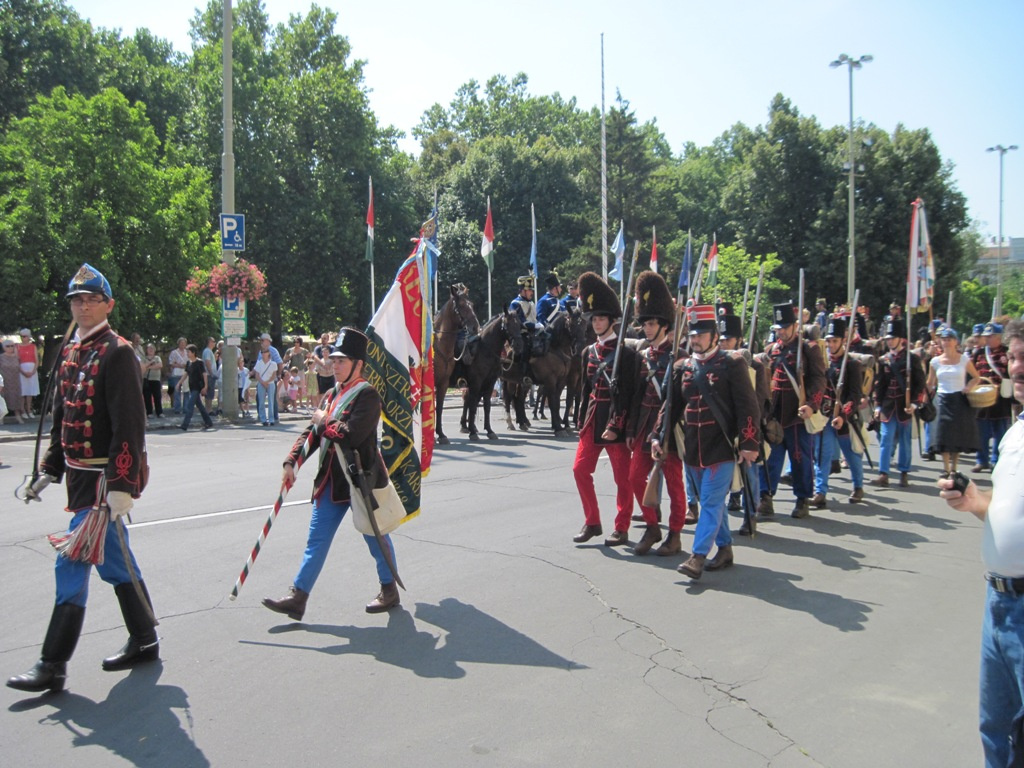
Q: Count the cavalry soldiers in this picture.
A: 3